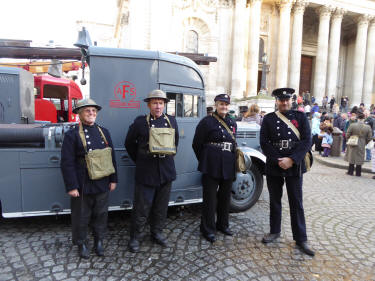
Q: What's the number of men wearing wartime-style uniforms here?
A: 4